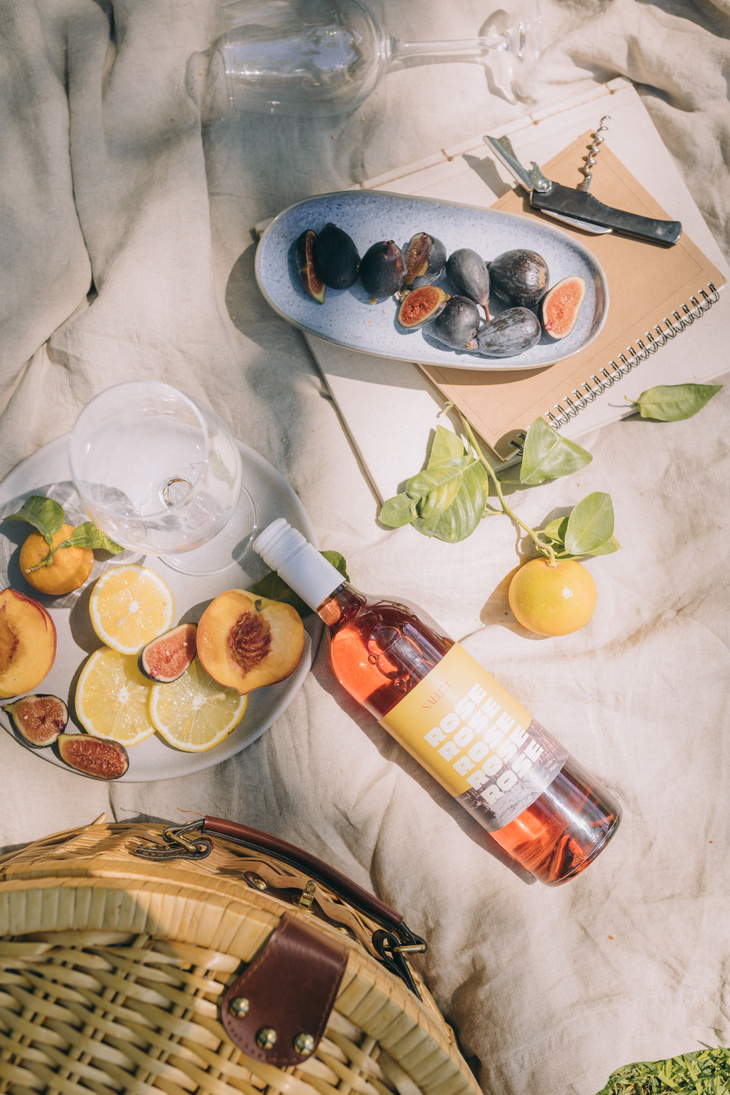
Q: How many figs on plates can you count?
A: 13